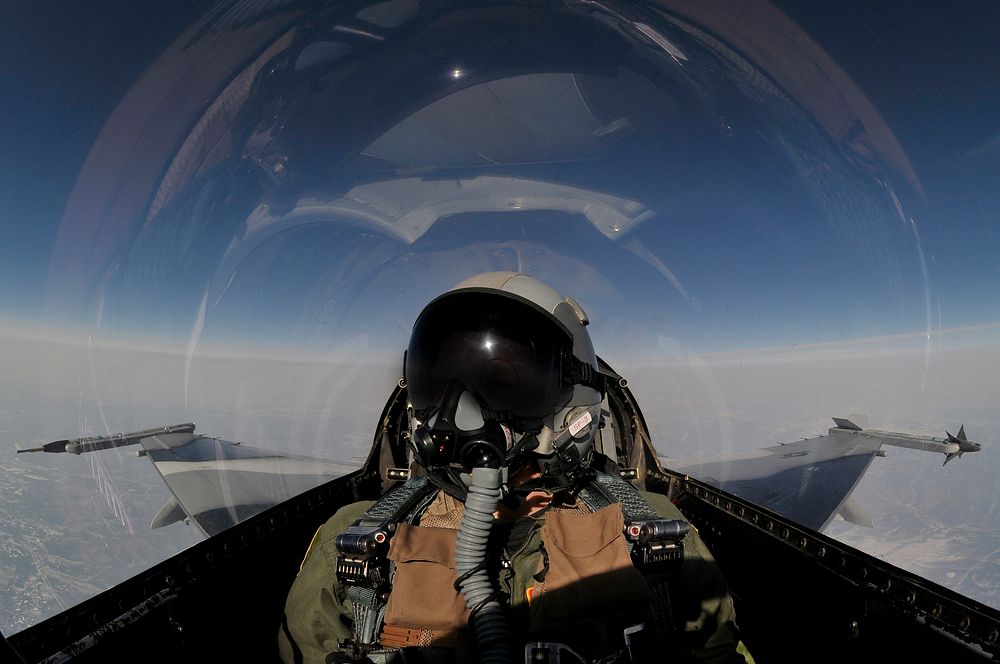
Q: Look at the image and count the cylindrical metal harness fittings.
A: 2